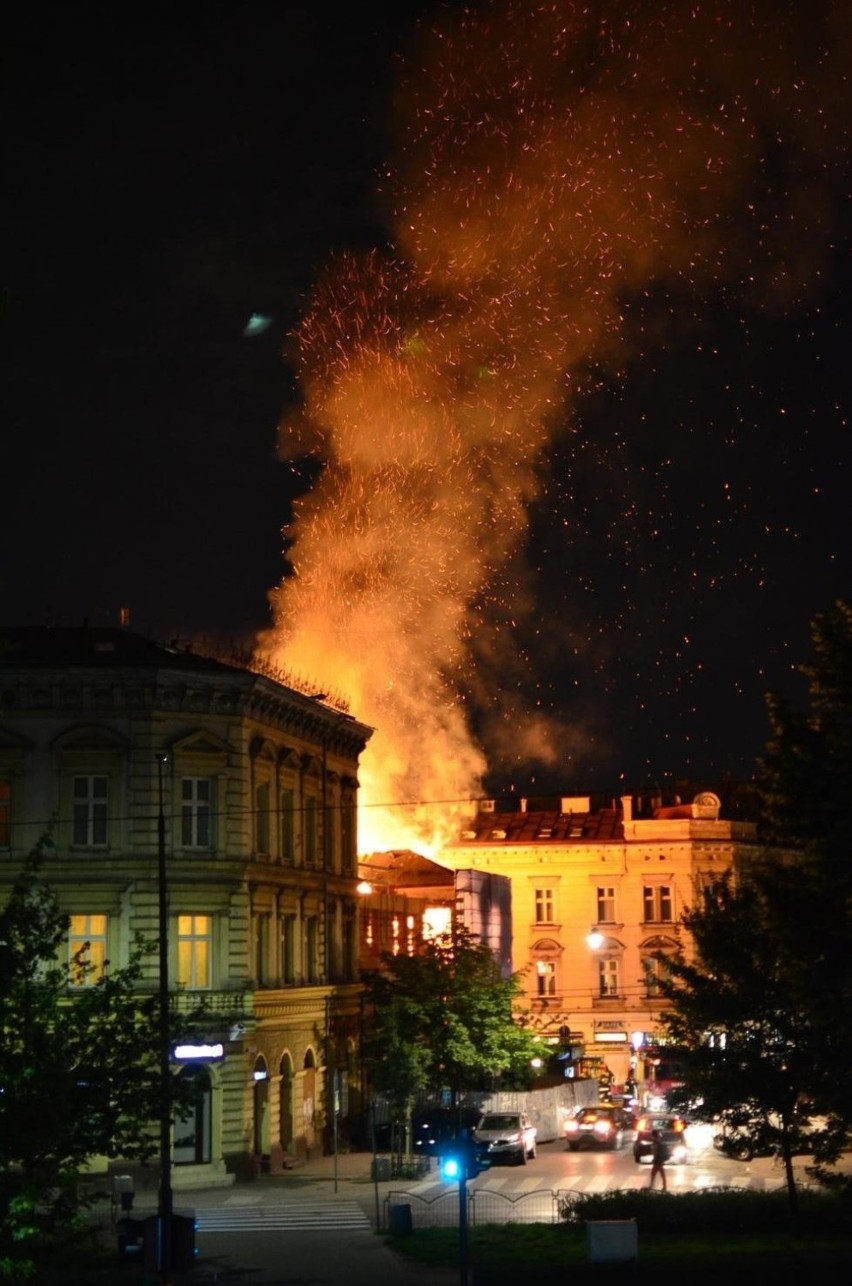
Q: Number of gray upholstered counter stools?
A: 0